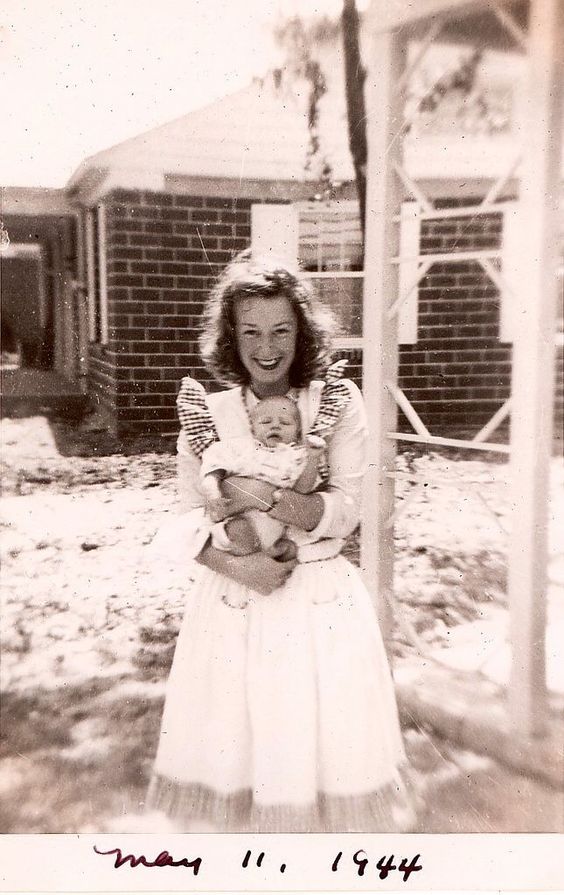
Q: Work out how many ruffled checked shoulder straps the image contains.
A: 2